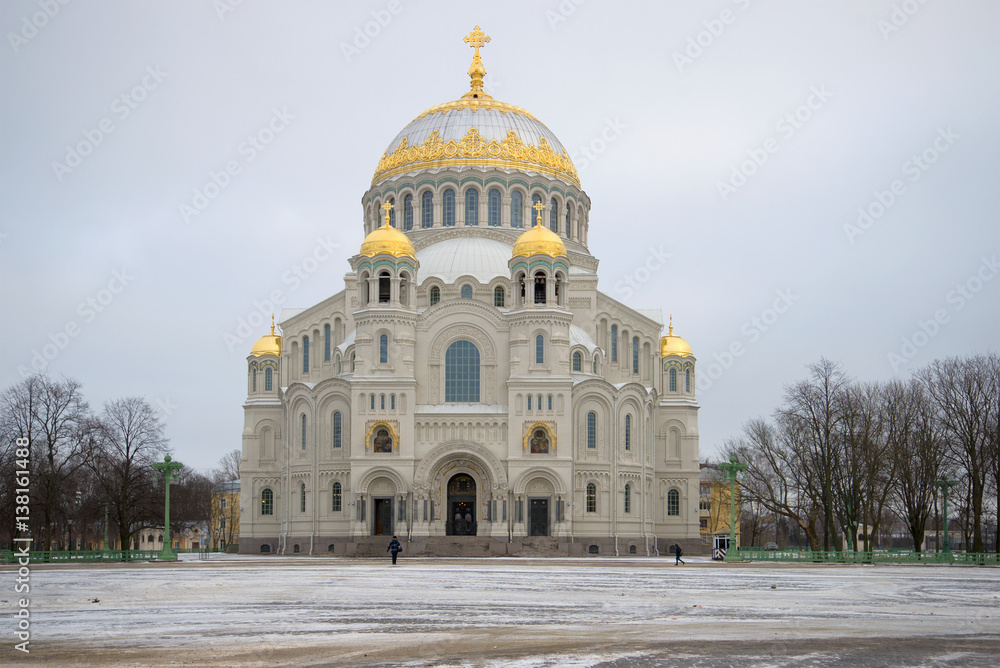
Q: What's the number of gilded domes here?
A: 5